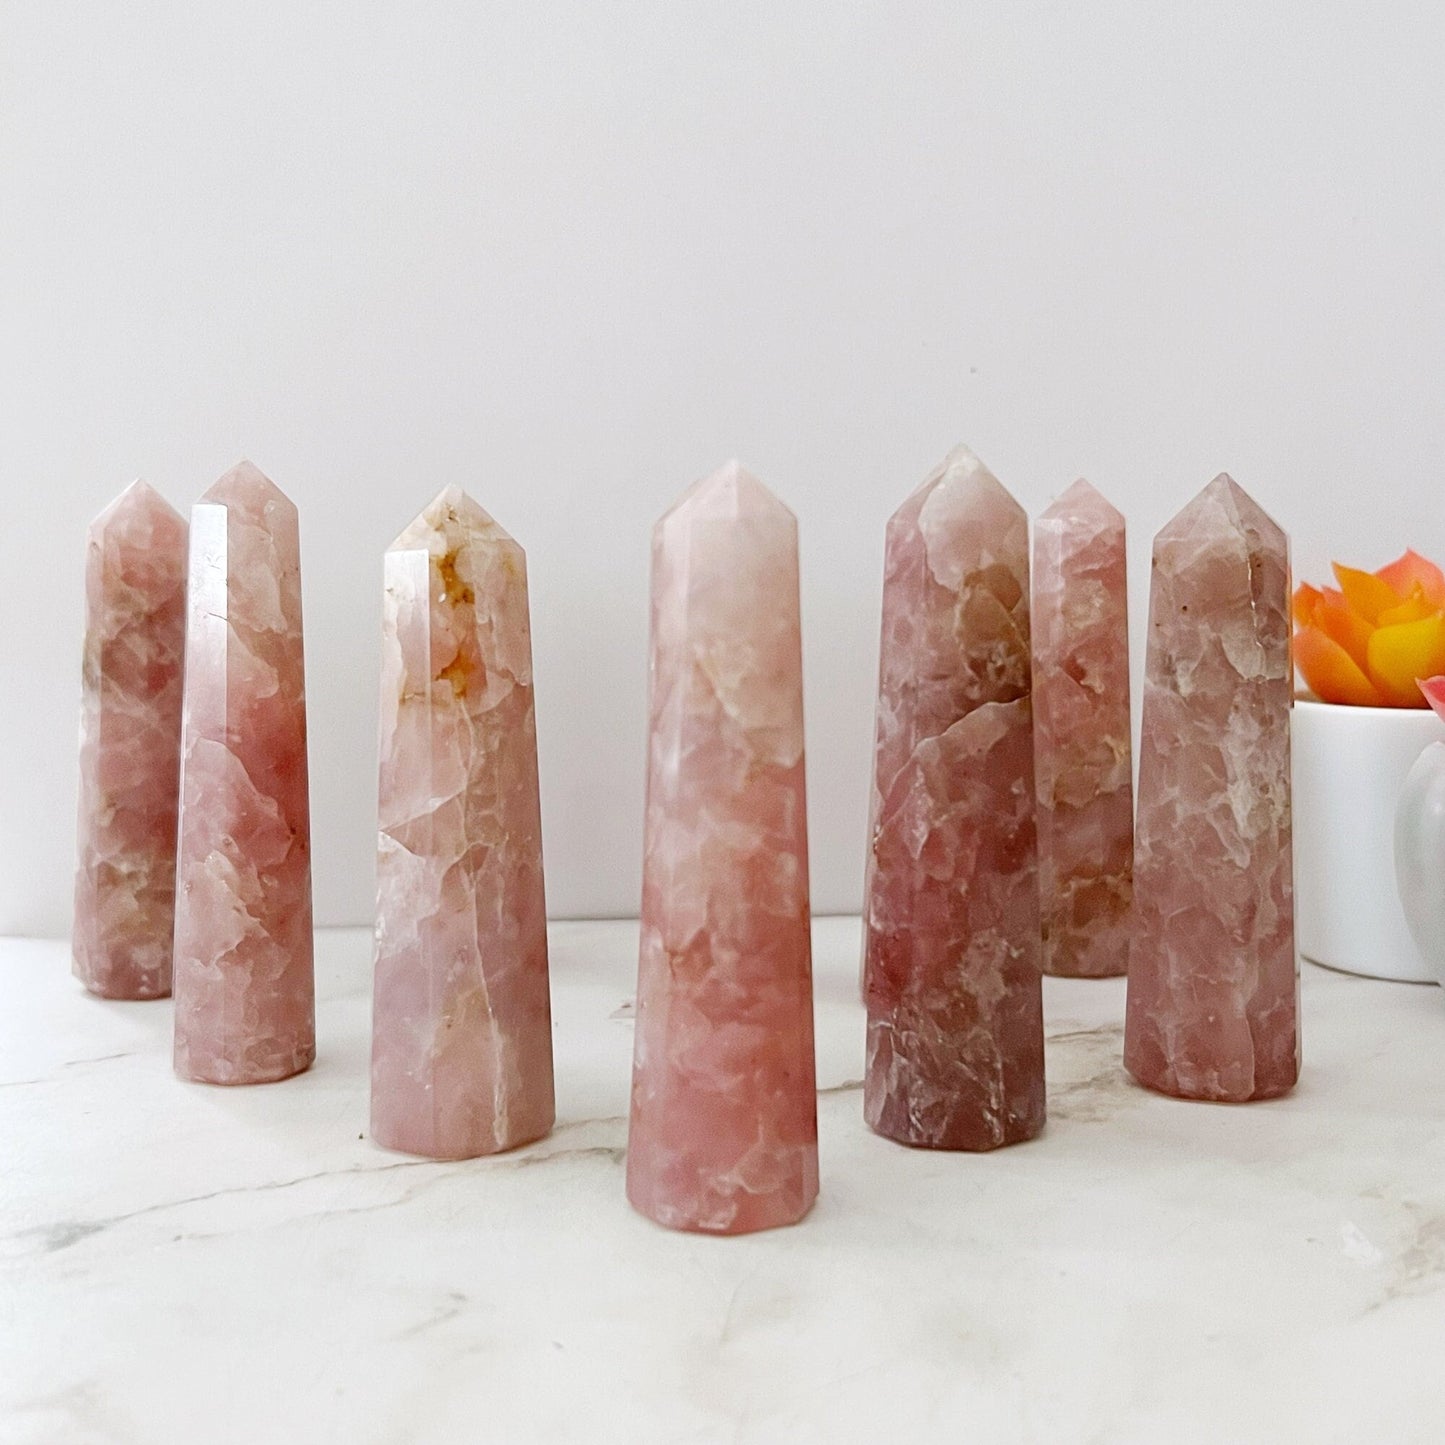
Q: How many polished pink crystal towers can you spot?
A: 7